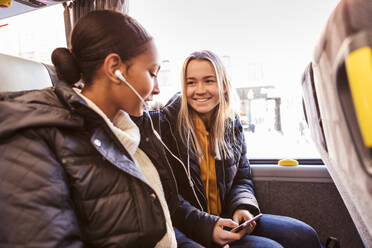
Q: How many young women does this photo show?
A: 2